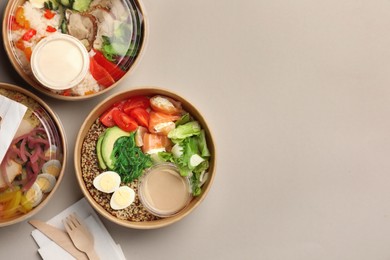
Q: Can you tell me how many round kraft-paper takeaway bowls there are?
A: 3